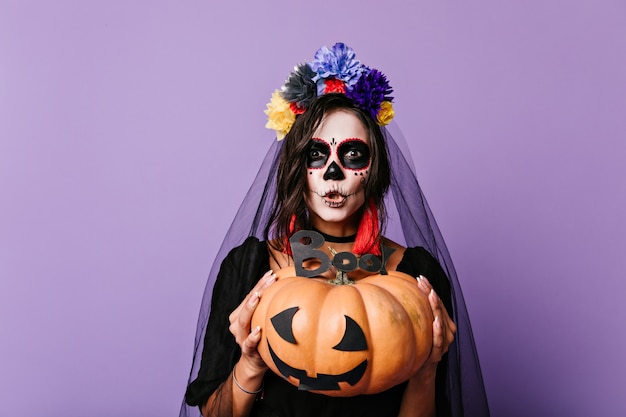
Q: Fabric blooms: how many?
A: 7